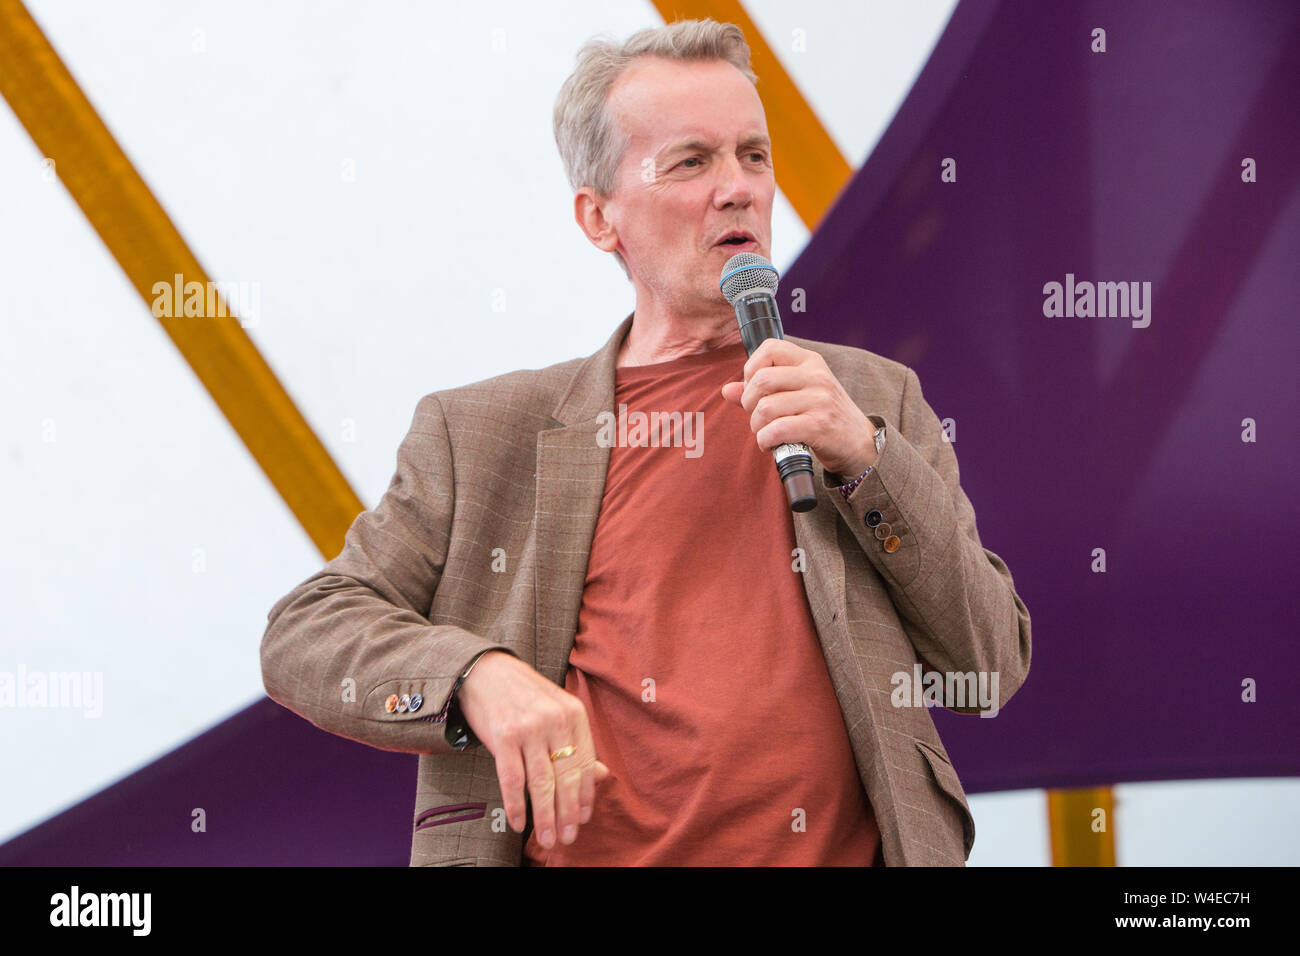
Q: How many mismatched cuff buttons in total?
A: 6